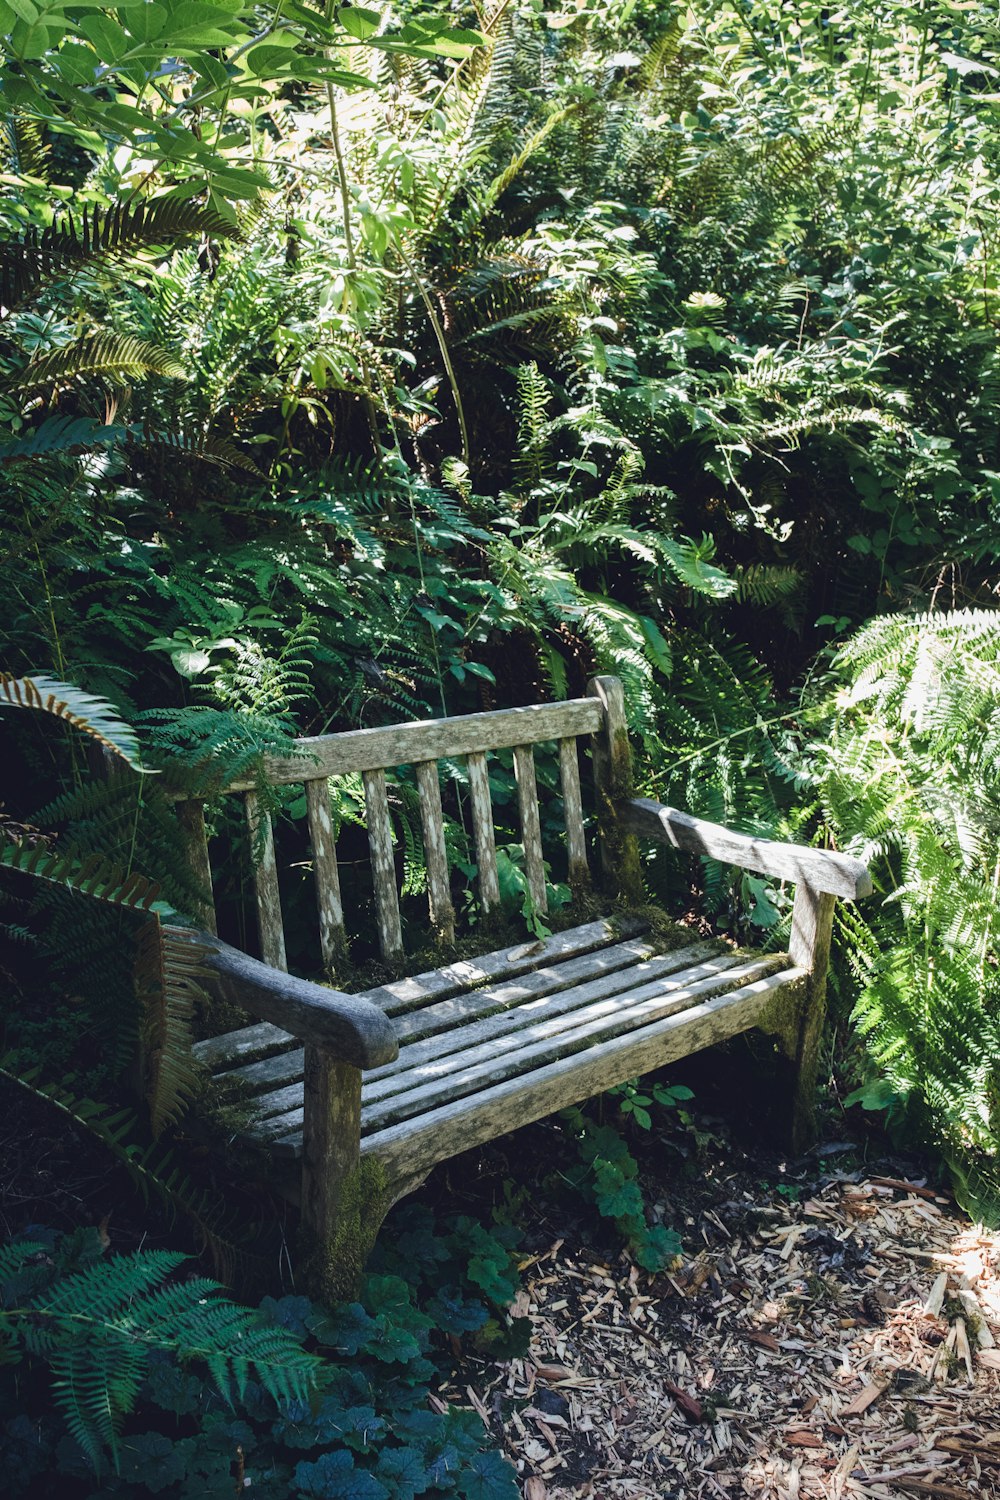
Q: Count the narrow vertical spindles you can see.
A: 8